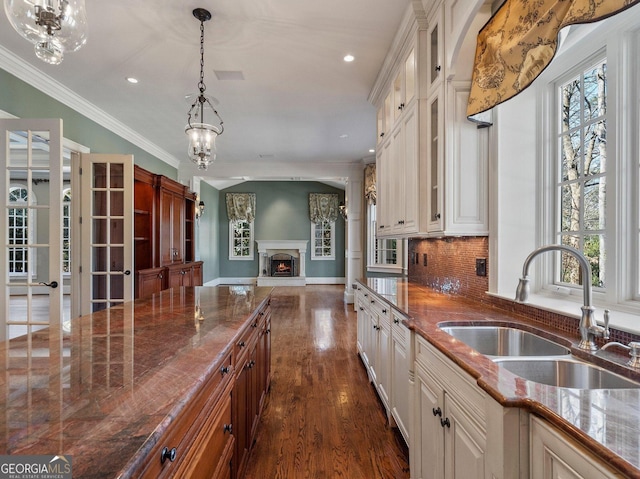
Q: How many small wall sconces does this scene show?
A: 2